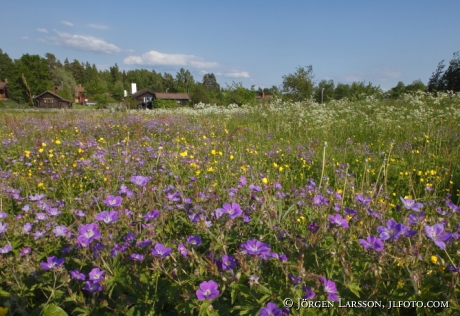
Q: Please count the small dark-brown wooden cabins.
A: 2